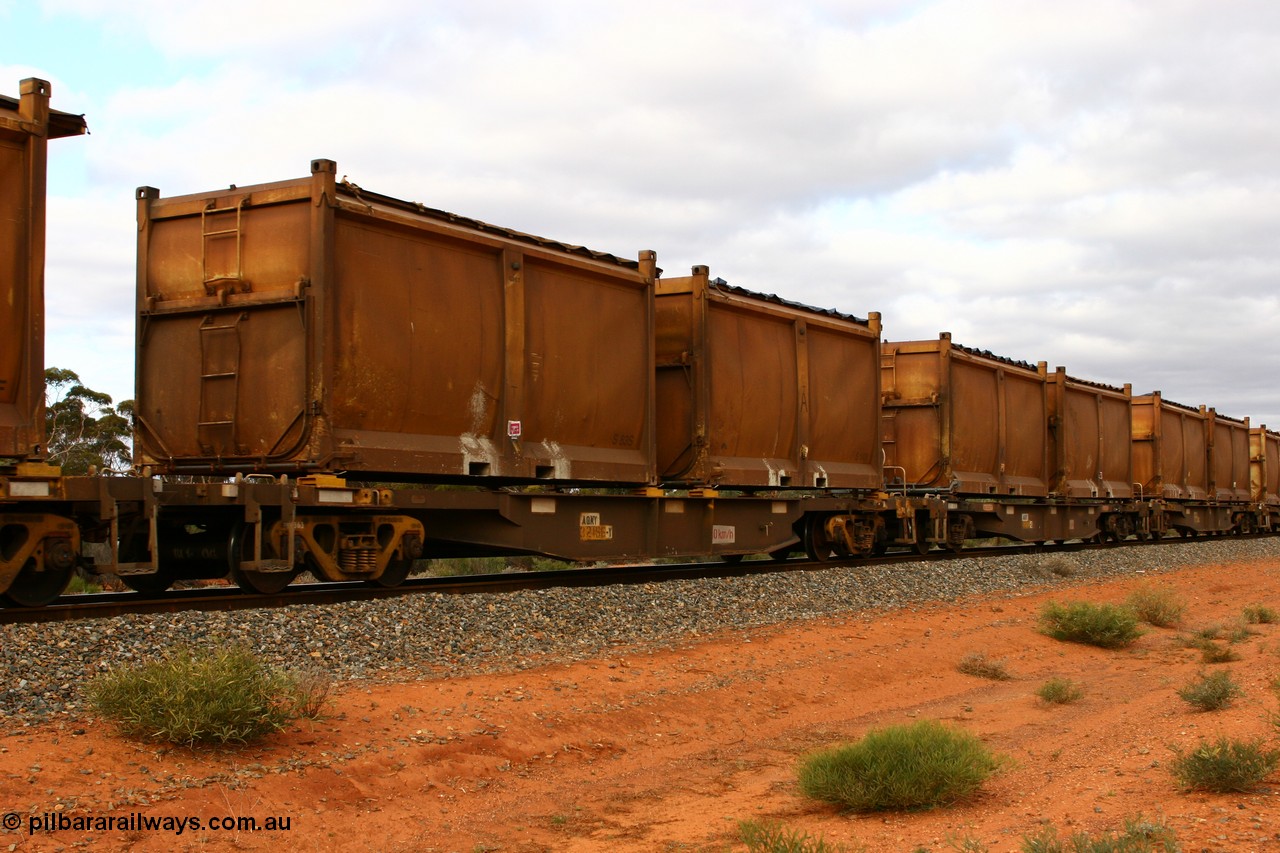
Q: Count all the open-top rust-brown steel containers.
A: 8